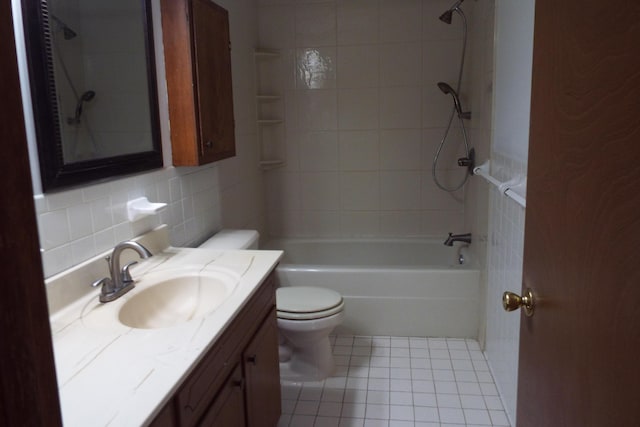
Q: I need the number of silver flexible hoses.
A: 1